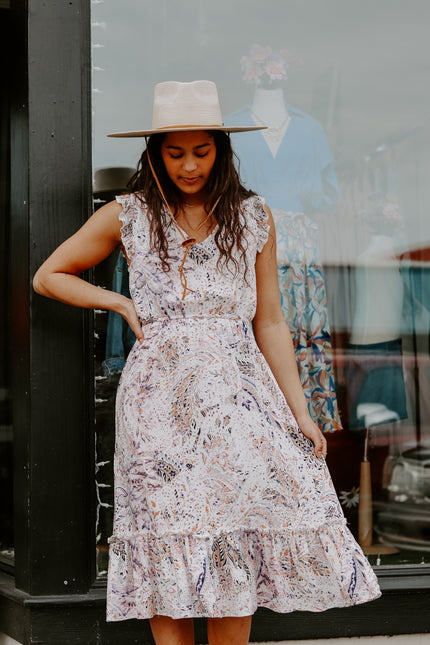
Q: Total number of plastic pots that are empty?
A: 0